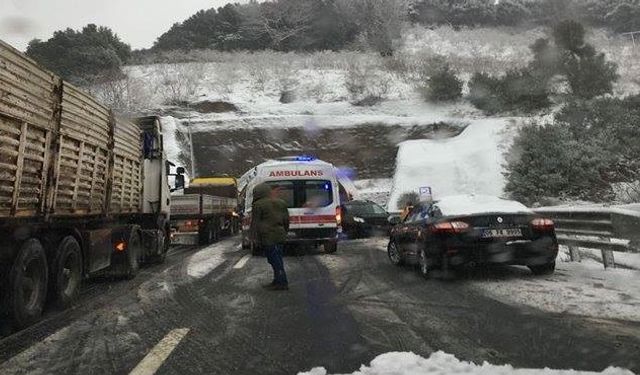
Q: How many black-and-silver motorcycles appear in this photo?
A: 0